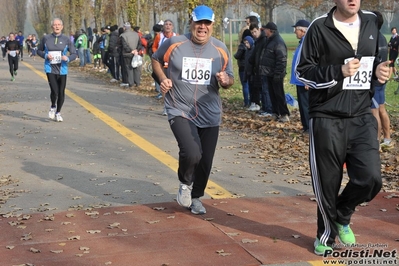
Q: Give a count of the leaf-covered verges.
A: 1